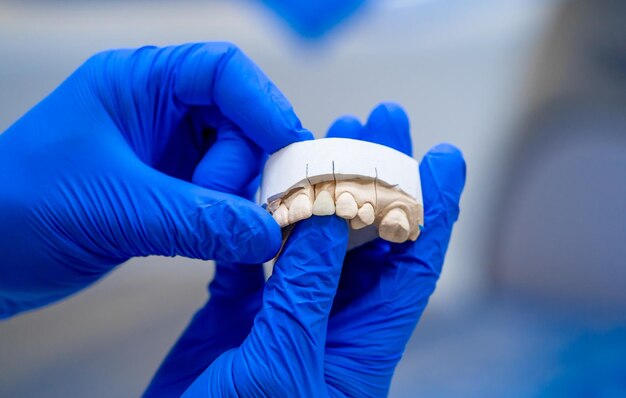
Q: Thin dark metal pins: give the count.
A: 3